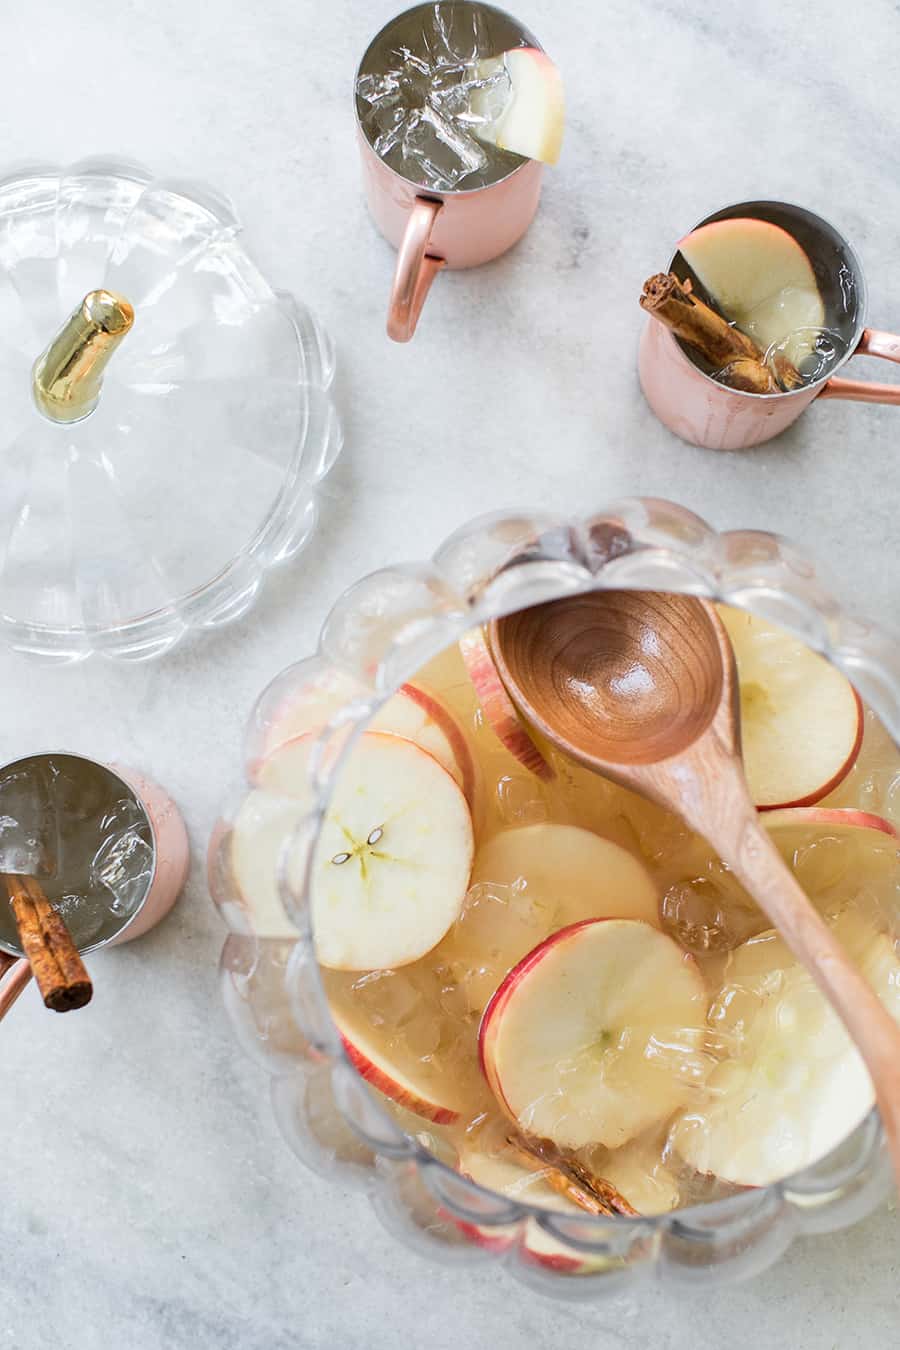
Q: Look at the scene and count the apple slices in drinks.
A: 2